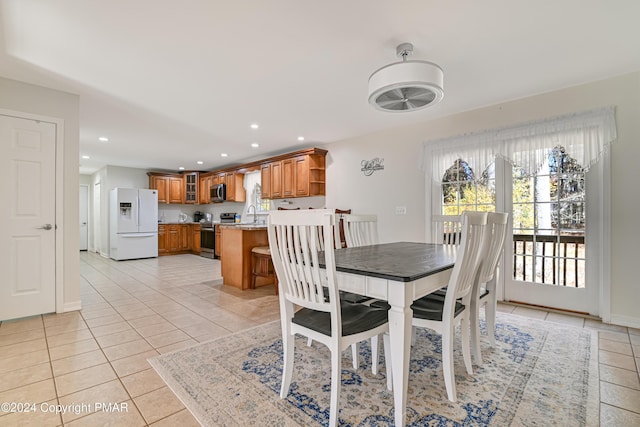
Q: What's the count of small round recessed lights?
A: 8